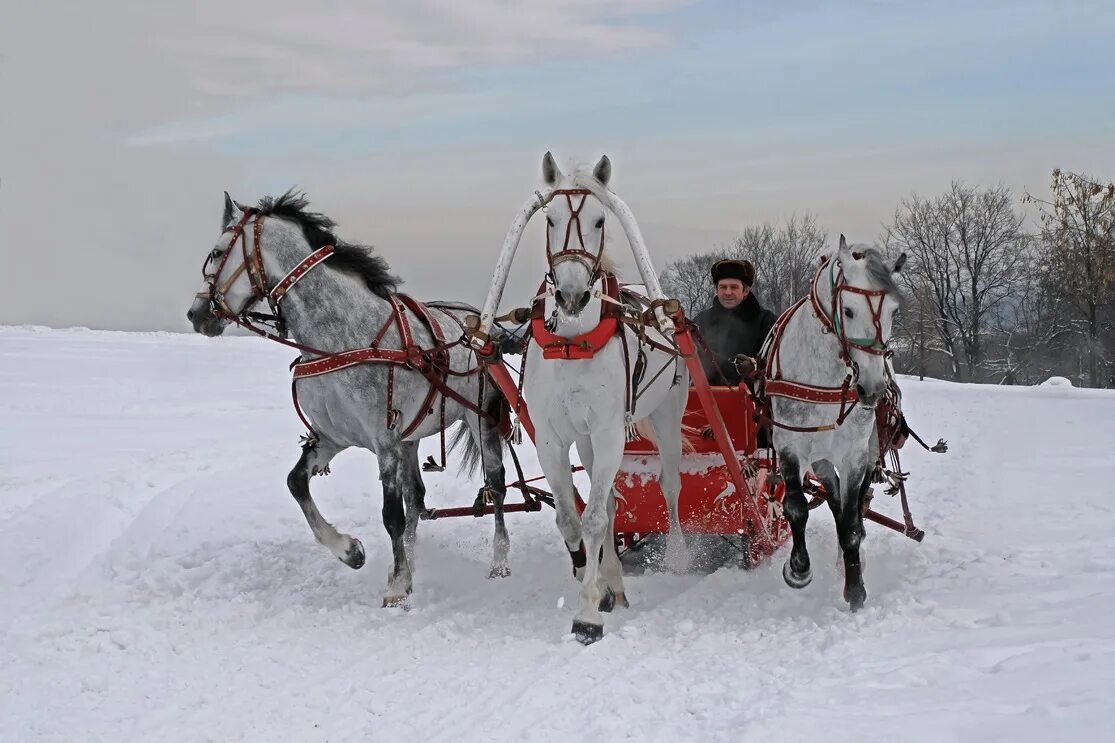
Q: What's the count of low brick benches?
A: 0